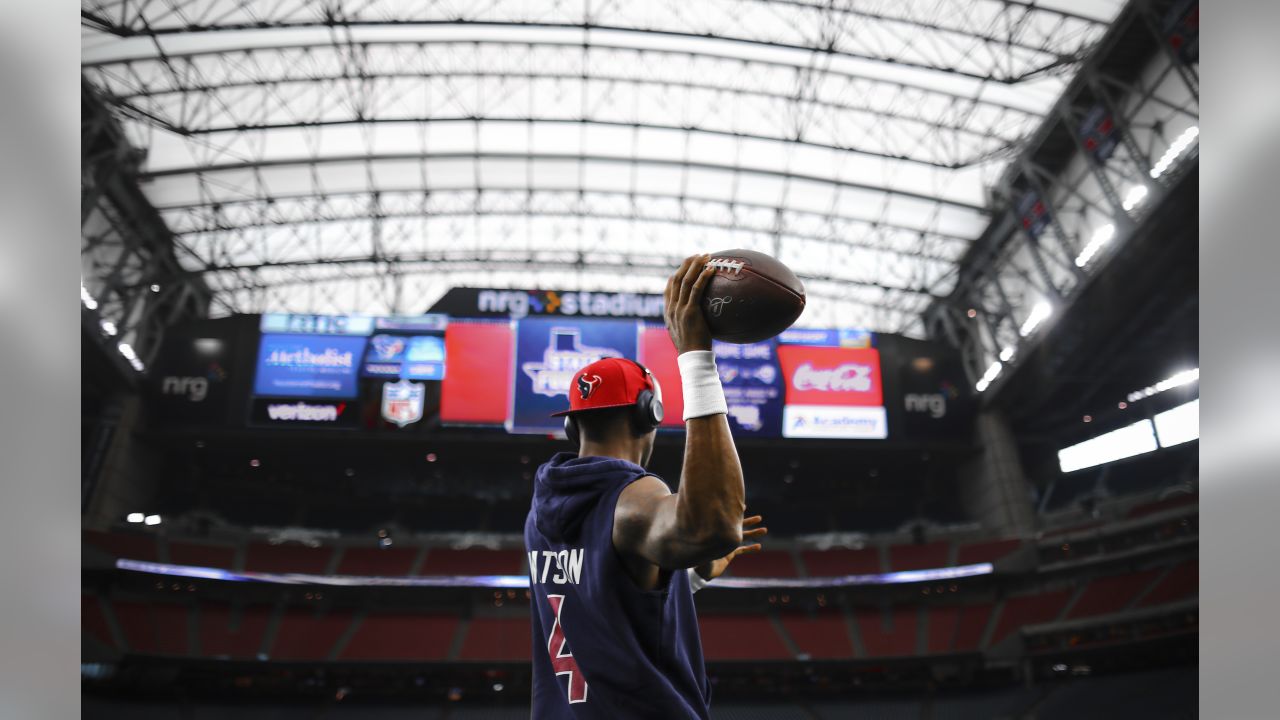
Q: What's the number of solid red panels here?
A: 2